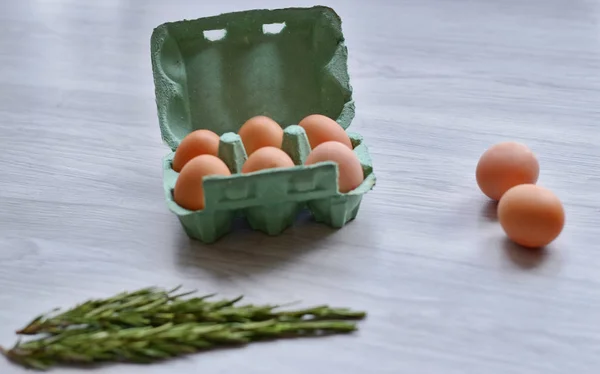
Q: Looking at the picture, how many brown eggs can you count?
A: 8